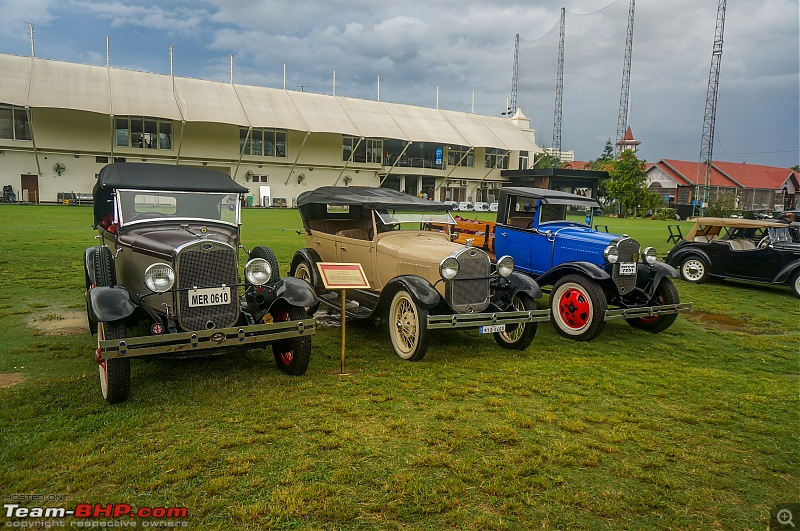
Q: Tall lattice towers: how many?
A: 4